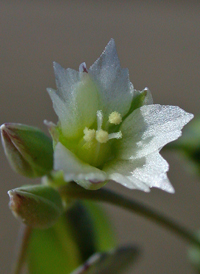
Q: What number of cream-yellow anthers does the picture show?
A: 3